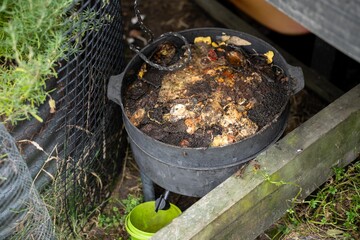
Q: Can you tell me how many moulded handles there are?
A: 2